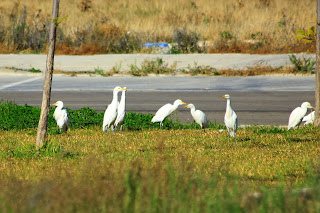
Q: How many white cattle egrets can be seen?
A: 8